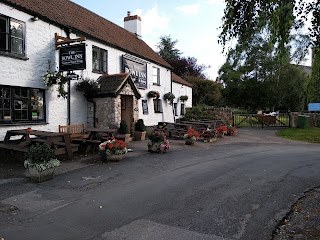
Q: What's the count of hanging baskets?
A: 5